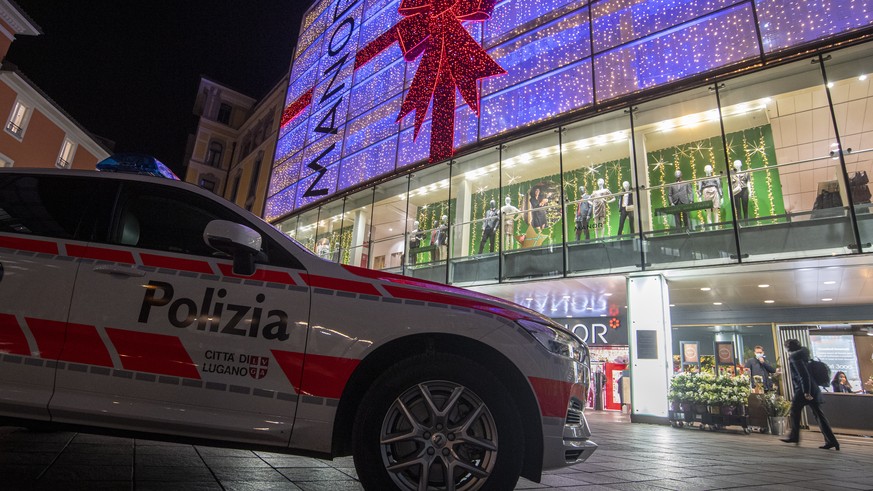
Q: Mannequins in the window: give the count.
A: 11